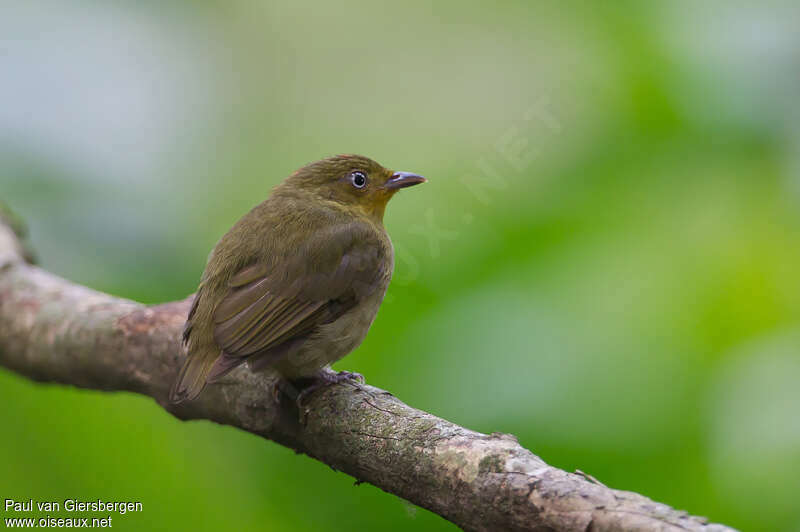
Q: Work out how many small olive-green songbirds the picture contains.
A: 1